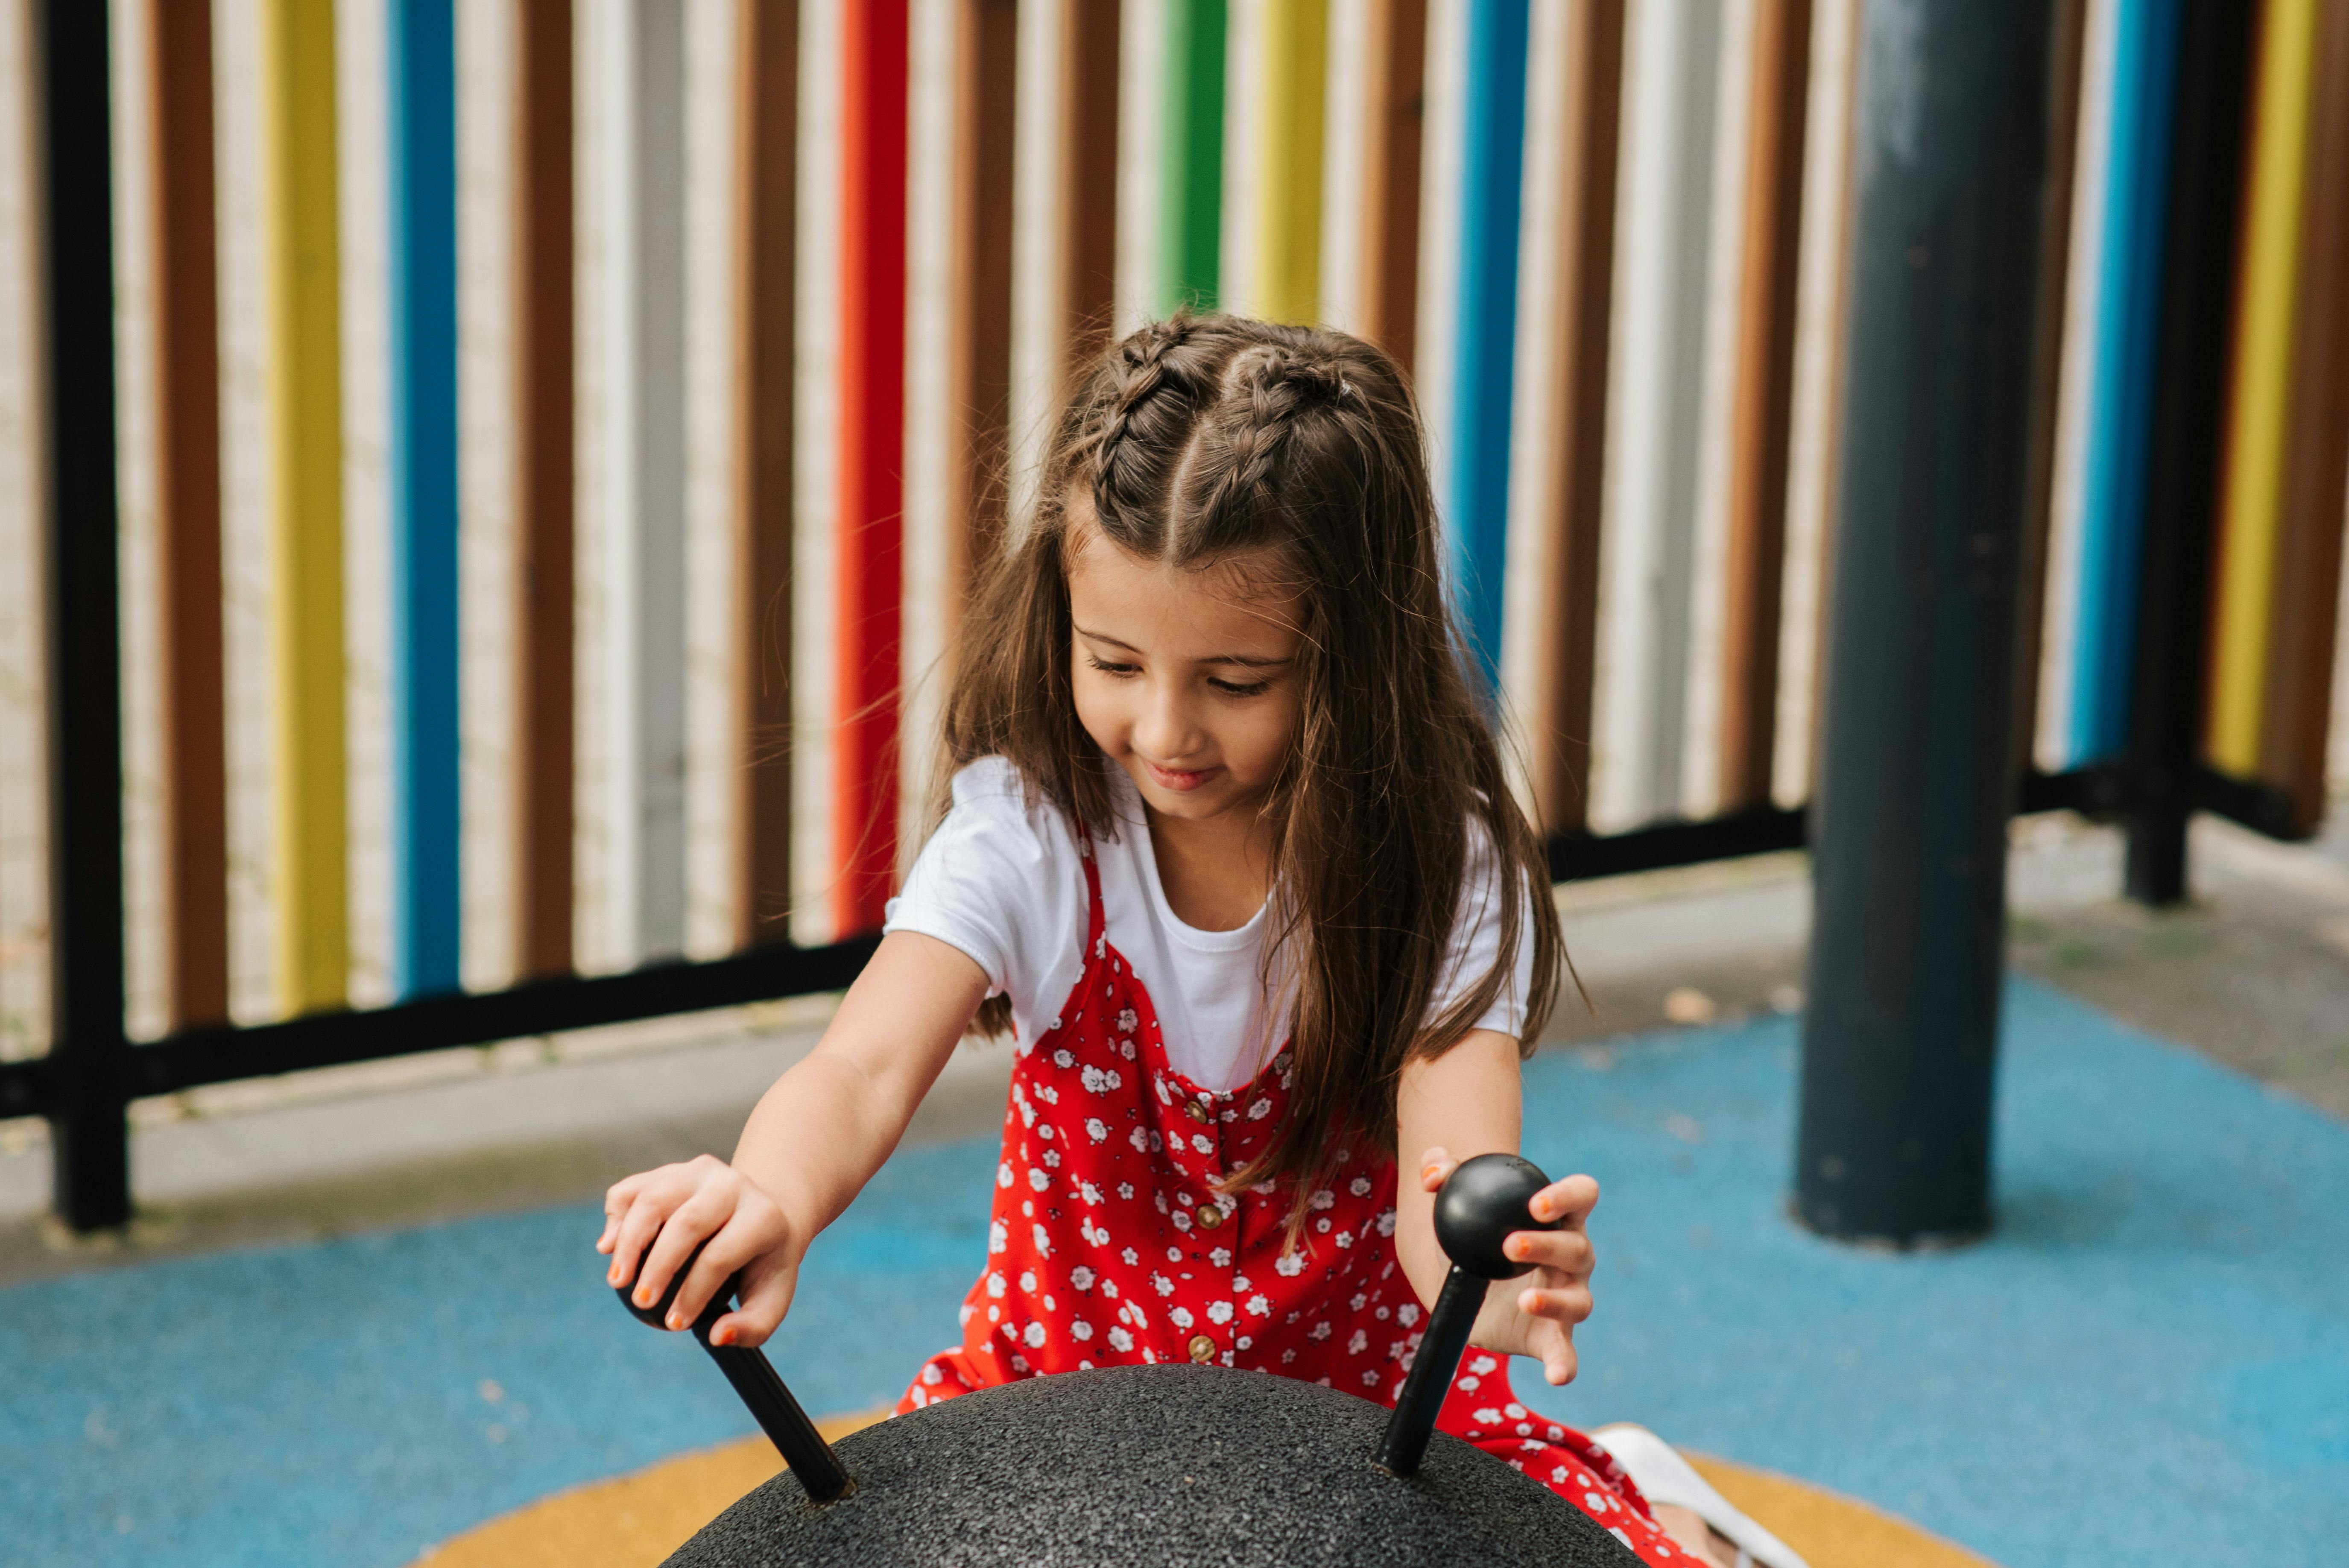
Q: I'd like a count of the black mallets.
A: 2